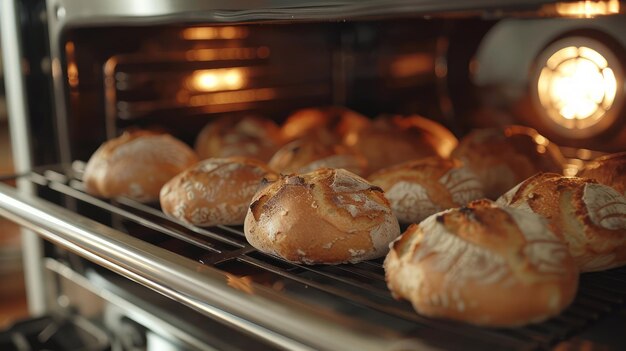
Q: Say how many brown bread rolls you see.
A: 12